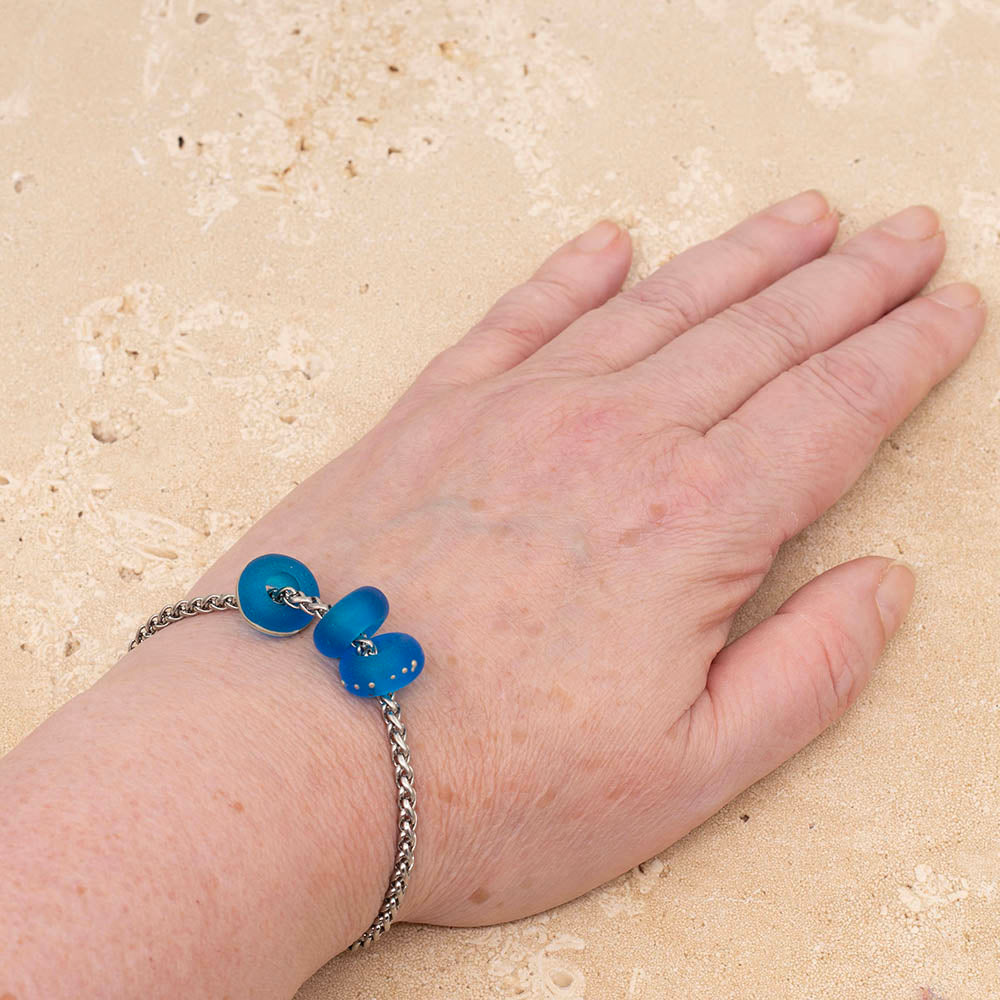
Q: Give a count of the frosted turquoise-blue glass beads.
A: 3